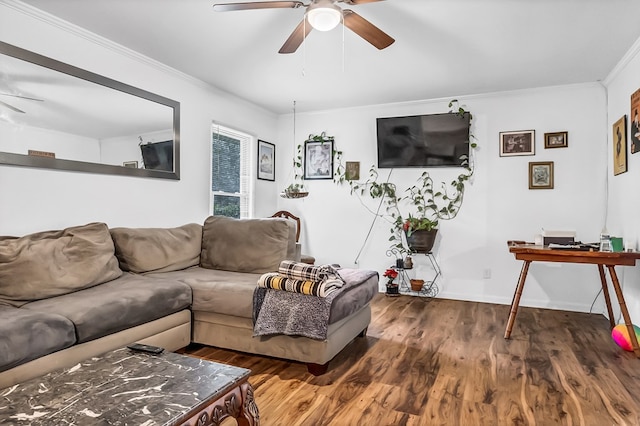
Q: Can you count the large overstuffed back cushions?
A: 3